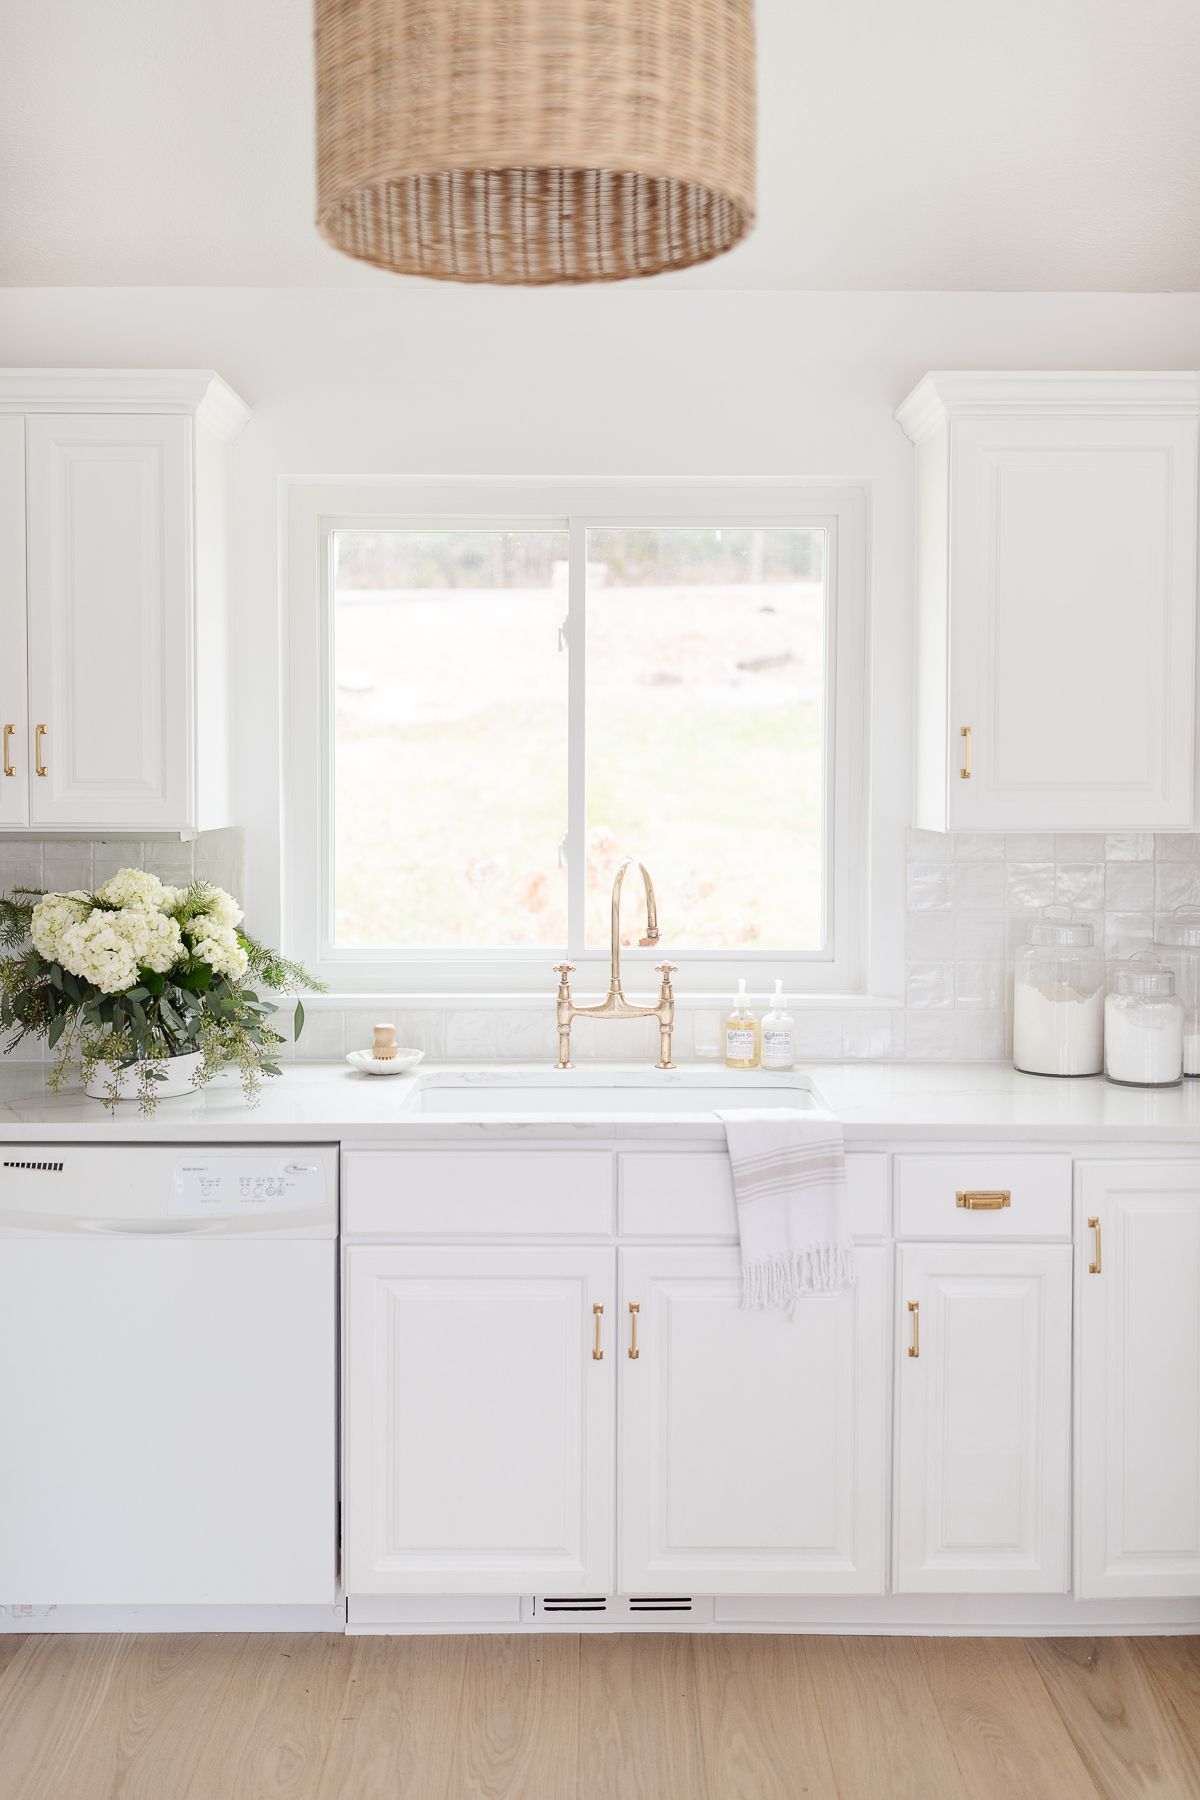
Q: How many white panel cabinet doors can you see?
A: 7